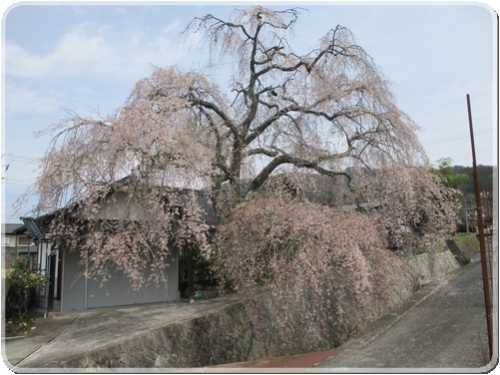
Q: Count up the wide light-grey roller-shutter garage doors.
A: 1